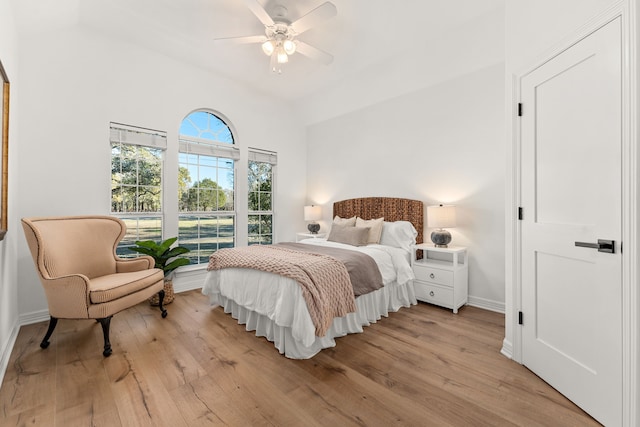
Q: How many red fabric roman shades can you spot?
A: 0